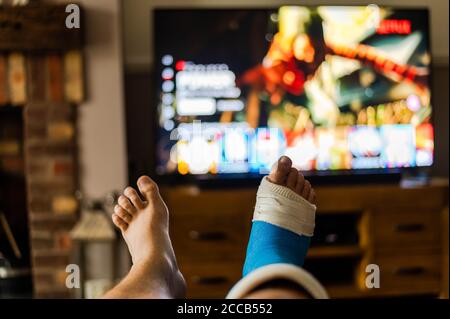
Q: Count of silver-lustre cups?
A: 0